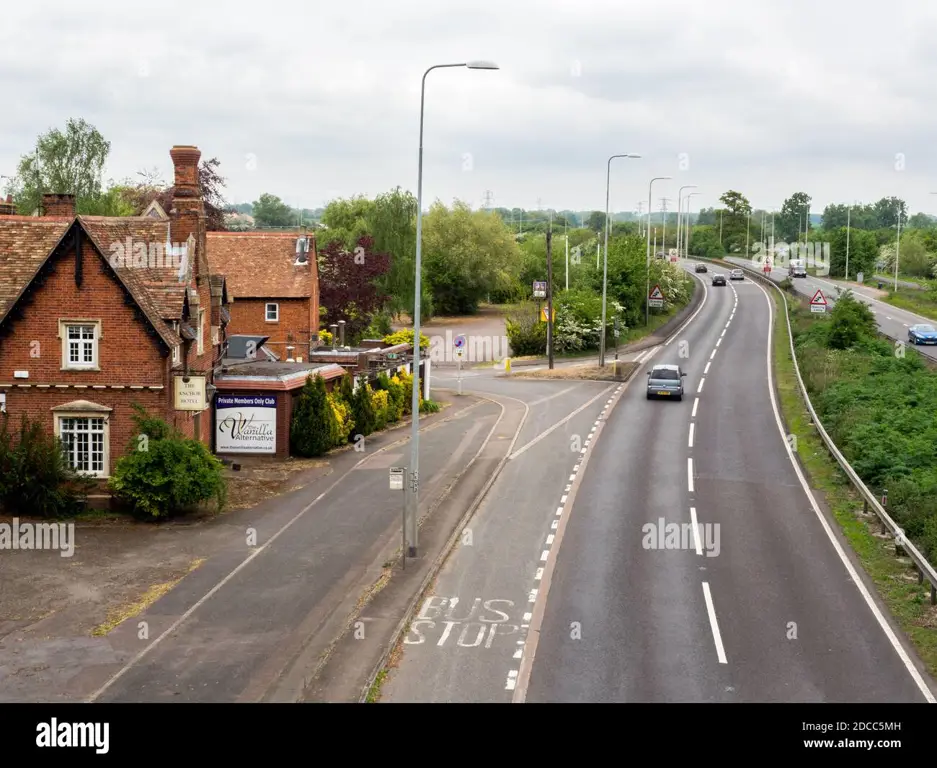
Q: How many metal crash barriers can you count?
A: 1